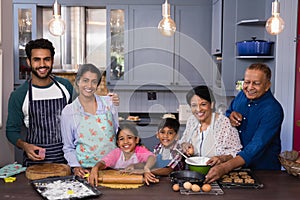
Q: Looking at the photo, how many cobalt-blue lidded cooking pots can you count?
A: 1